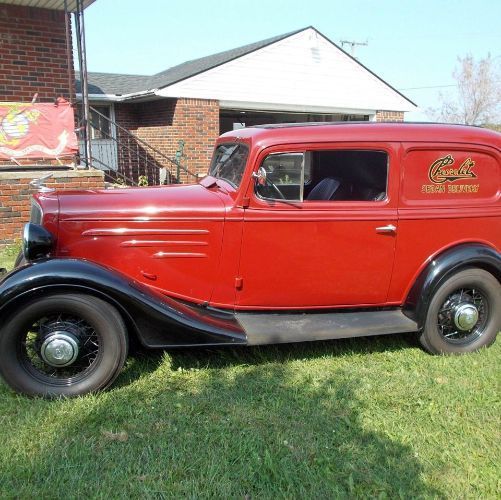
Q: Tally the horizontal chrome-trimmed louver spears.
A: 3